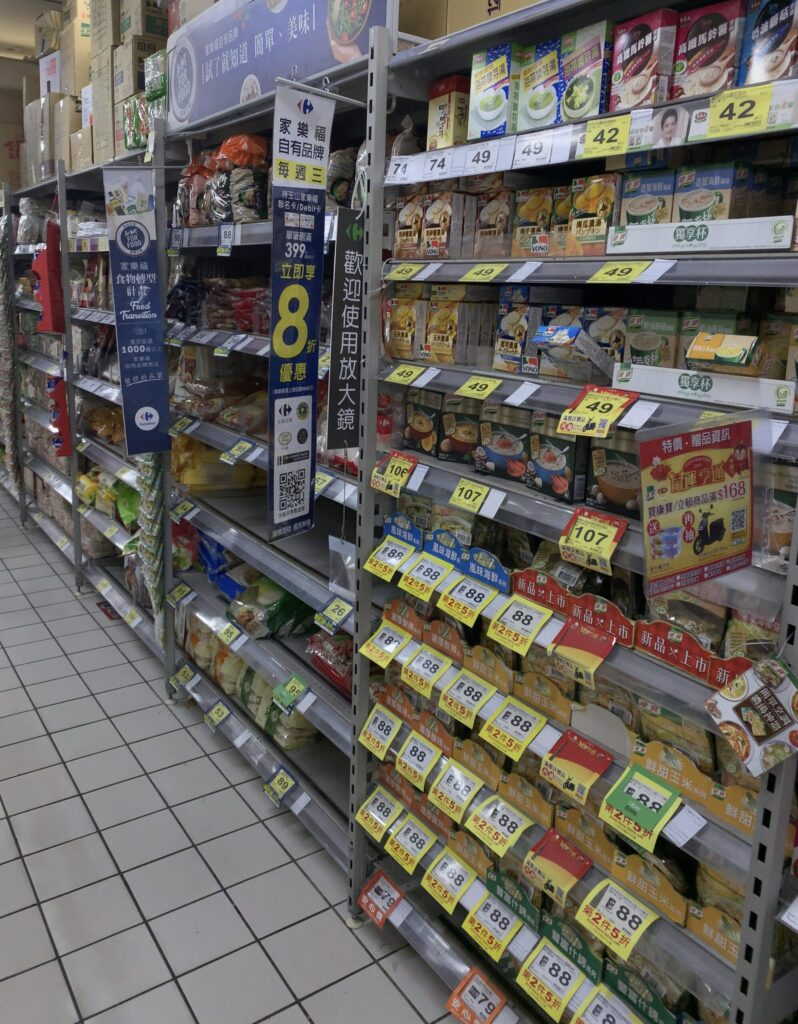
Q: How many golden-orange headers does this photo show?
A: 10